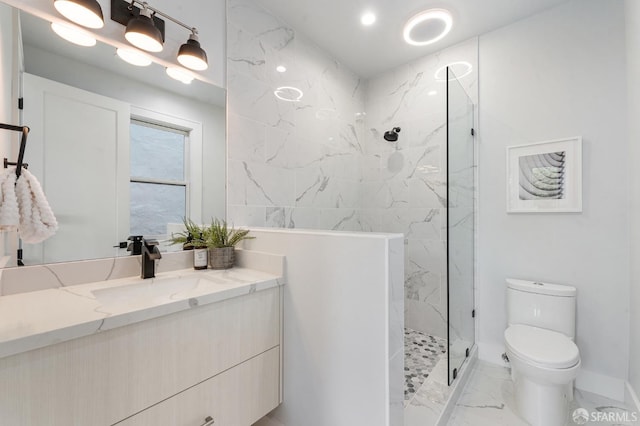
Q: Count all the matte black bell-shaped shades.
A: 3